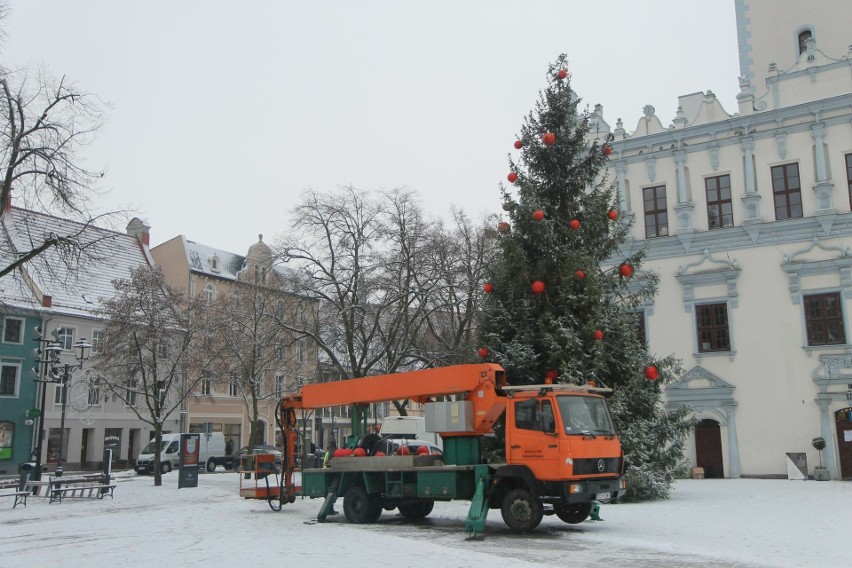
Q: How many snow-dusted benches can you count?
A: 2